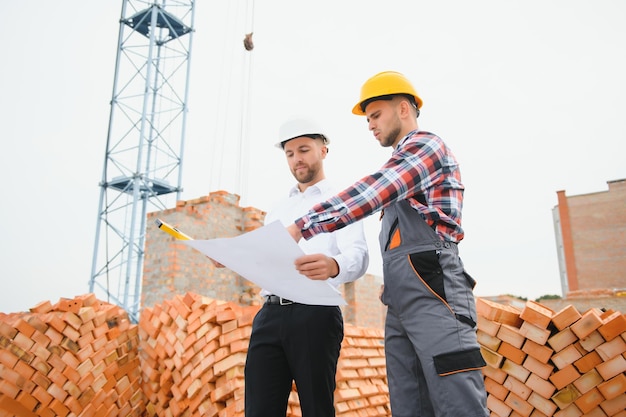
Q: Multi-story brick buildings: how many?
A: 1